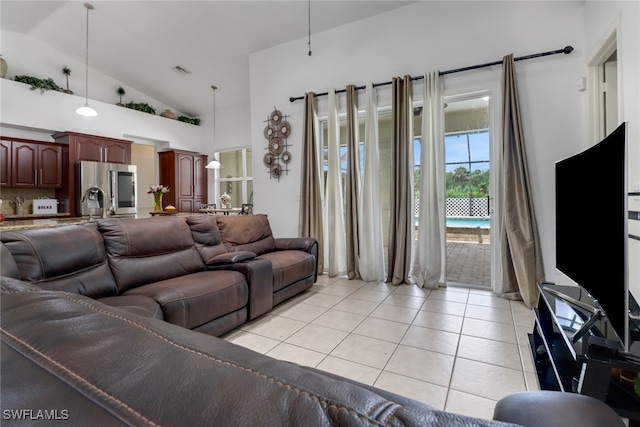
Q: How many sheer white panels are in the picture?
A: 3